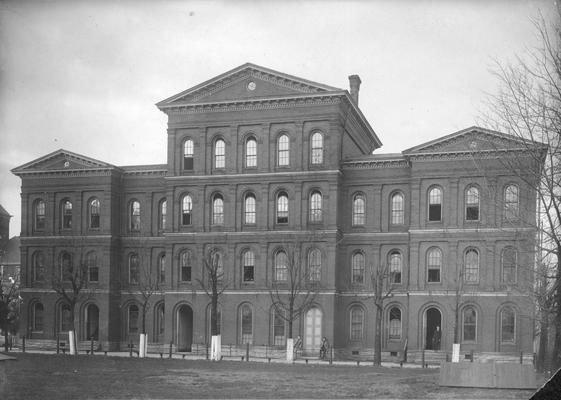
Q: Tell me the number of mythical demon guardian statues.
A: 0